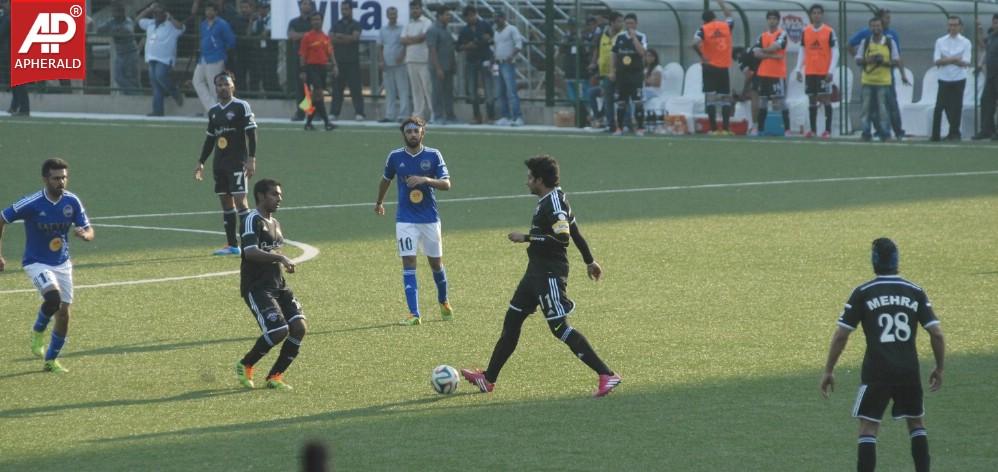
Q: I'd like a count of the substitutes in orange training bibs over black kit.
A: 3